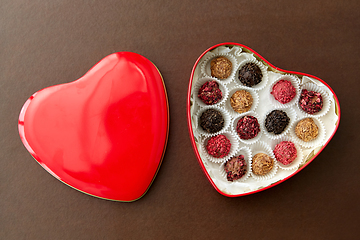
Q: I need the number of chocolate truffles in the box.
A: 14